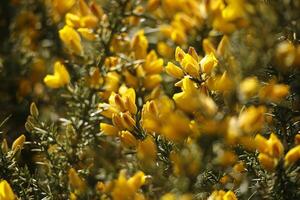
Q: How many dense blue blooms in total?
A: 0